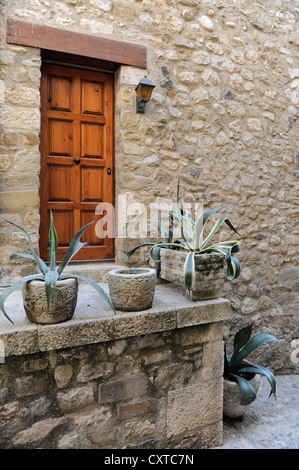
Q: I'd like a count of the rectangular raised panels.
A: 8